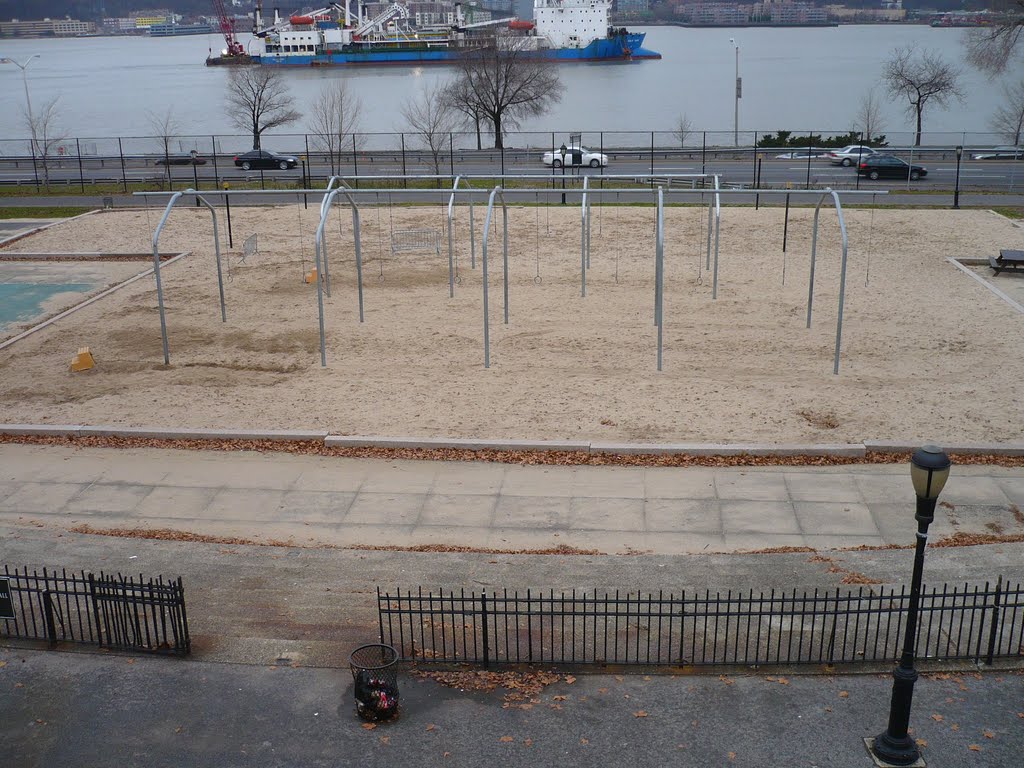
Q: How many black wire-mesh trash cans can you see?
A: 1